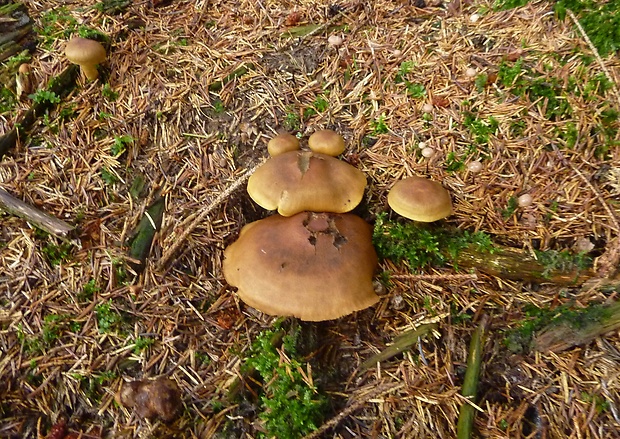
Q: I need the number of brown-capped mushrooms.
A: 6